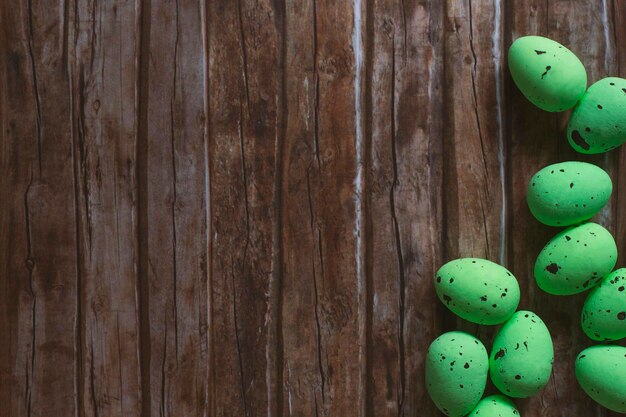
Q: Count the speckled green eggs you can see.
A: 10